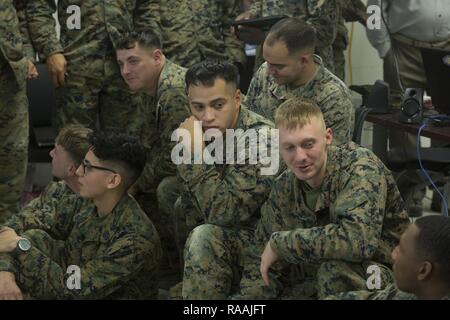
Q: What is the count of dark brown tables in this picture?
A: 1